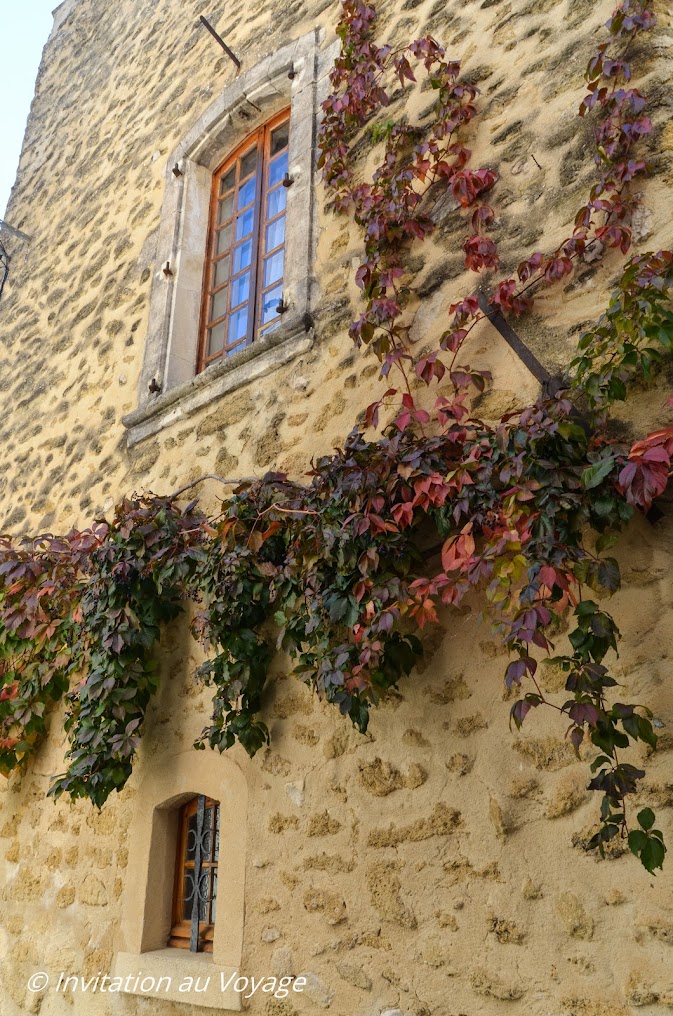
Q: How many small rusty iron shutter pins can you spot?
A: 6